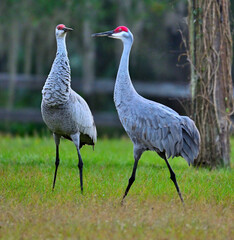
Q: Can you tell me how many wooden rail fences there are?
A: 1